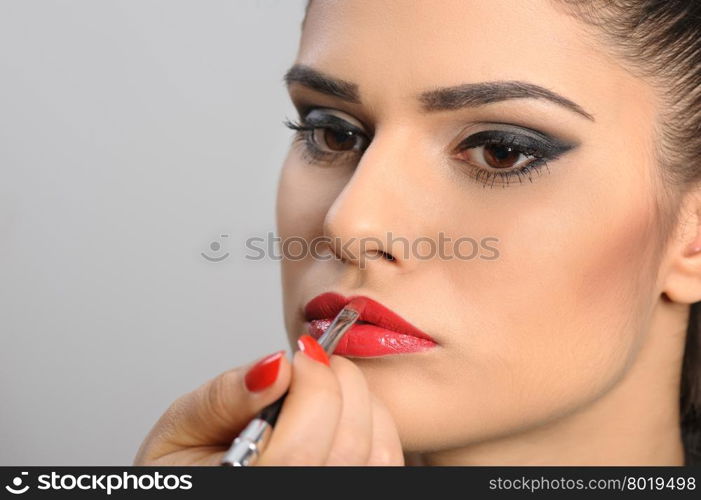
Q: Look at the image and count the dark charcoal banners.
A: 1